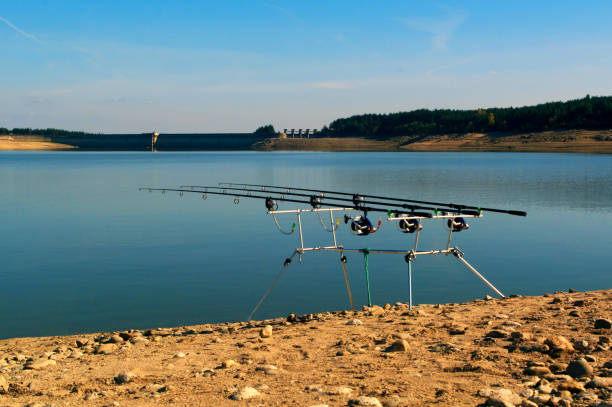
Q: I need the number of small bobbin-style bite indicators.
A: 3